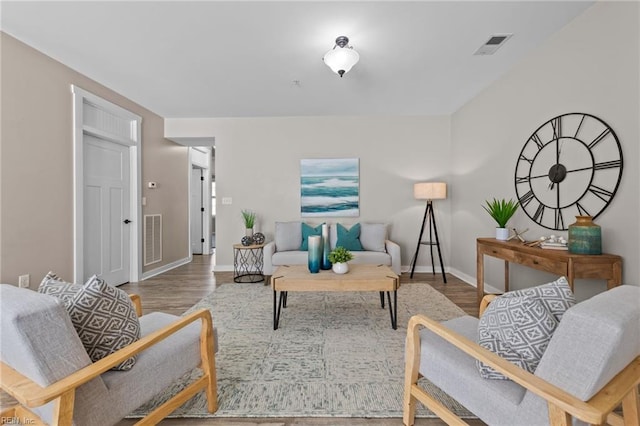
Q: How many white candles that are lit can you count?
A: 0